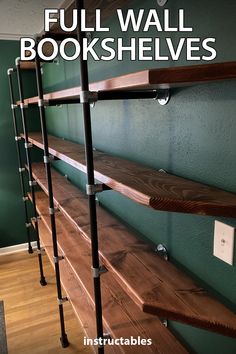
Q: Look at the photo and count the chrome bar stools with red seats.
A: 0